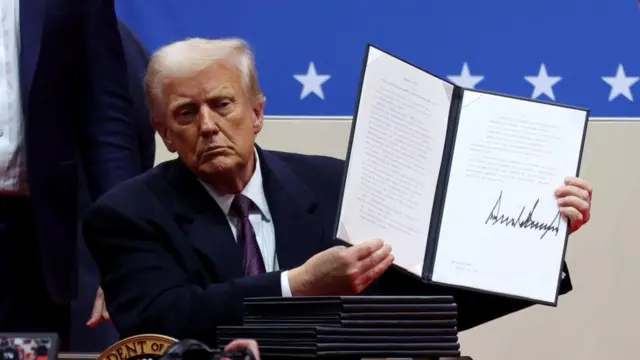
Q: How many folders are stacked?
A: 8